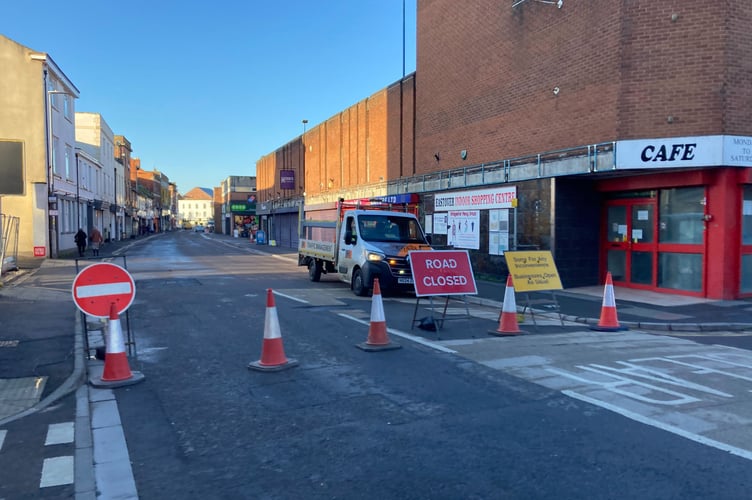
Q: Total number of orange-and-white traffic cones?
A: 5